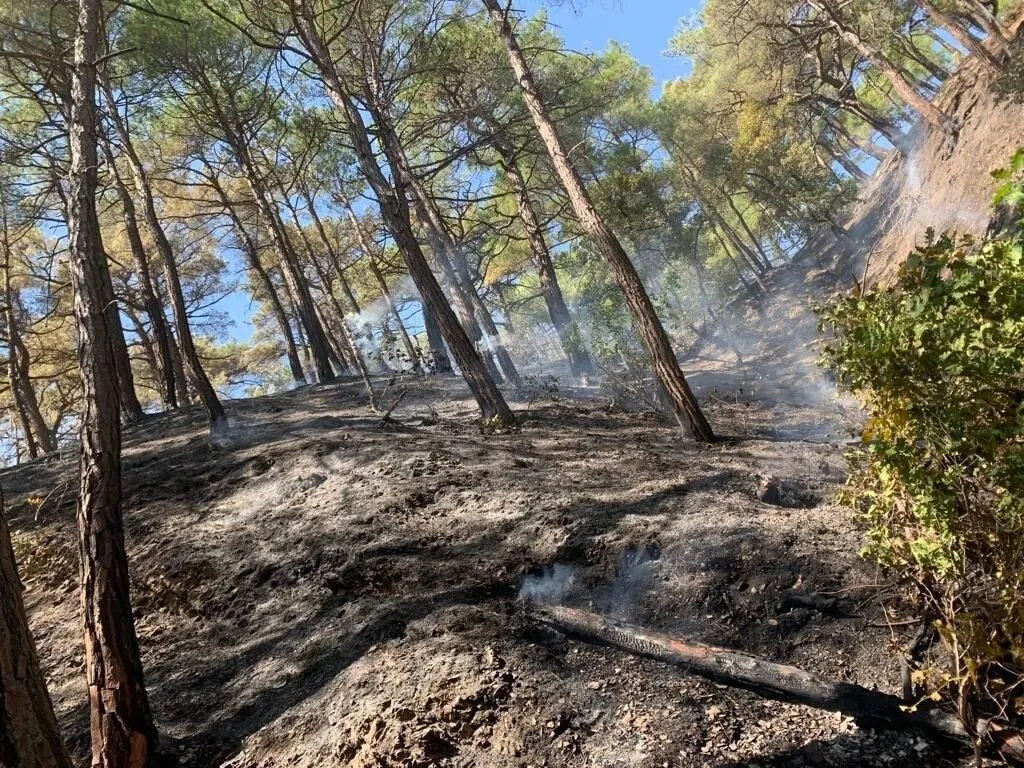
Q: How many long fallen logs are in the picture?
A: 1